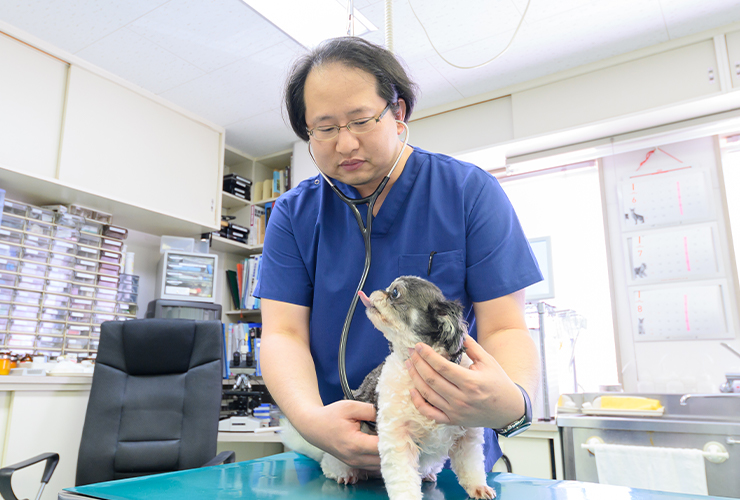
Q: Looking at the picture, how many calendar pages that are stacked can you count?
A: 3